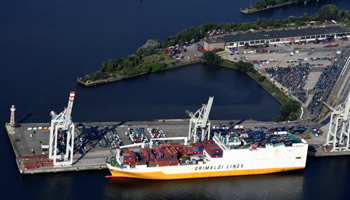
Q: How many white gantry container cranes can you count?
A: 3